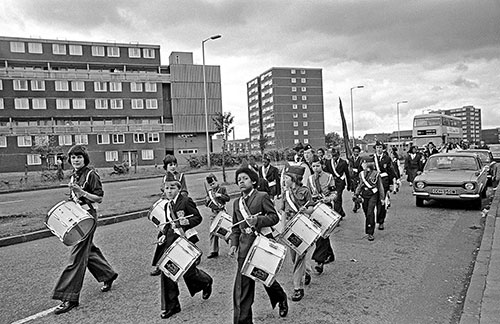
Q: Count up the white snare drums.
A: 7